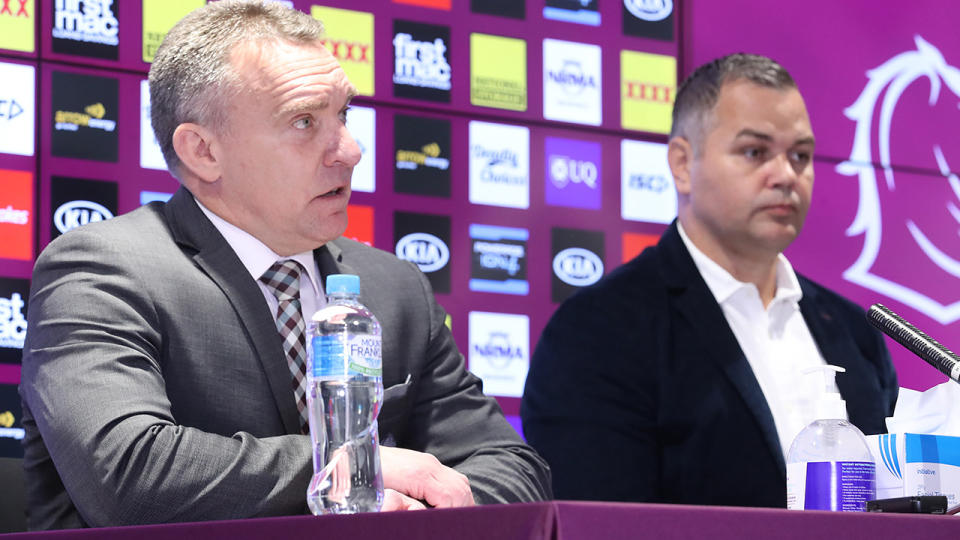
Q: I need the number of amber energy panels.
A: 3